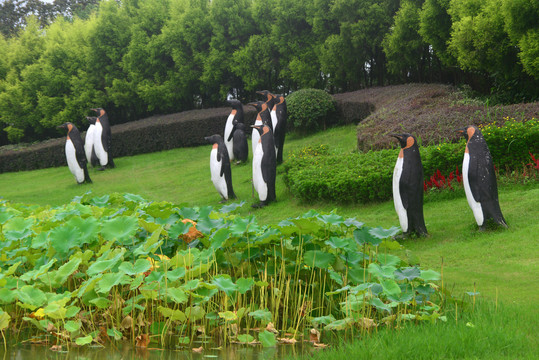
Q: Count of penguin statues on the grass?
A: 12